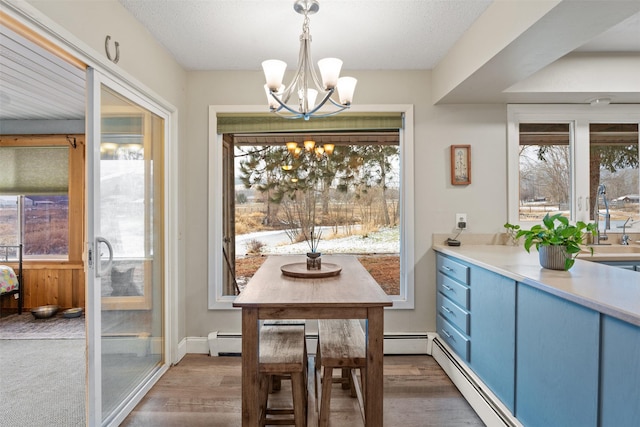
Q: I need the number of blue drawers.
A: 4